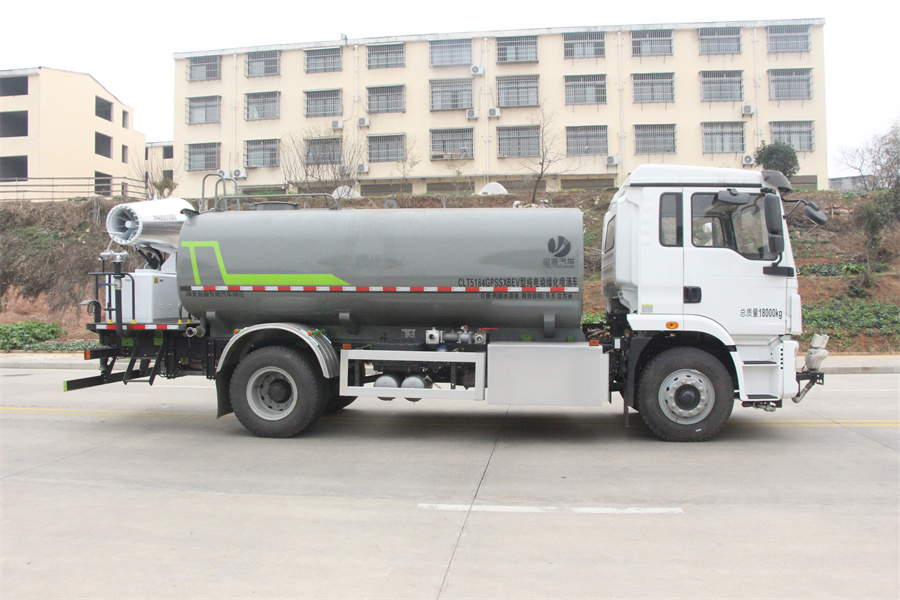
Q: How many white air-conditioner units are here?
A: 12